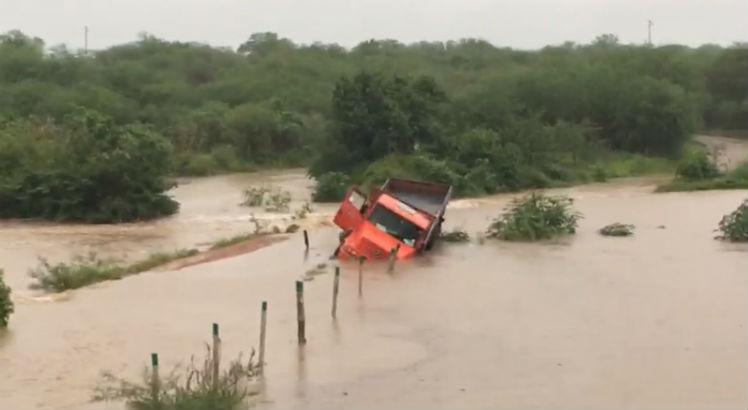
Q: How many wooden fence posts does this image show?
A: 8